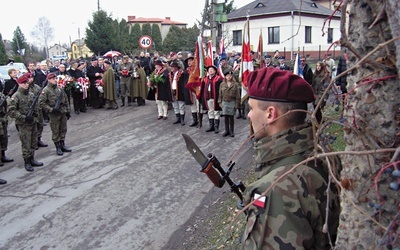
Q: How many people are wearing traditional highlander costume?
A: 4